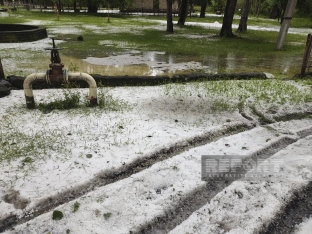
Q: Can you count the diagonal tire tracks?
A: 3